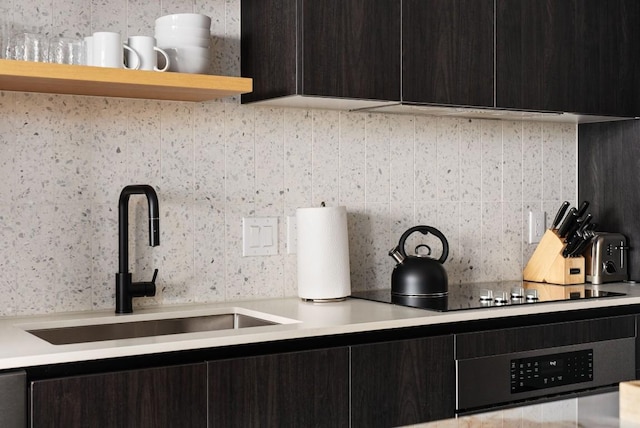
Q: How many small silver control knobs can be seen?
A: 4